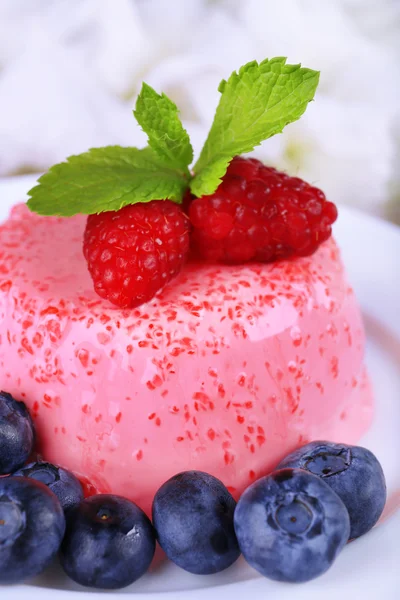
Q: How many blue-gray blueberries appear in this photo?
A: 7